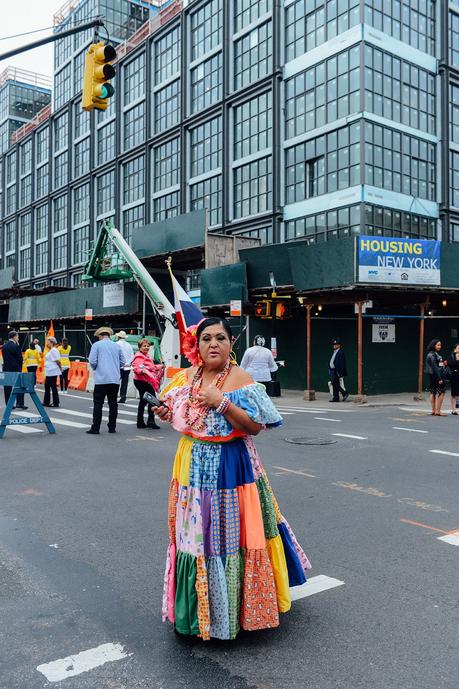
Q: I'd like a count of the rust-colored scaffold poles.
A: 3